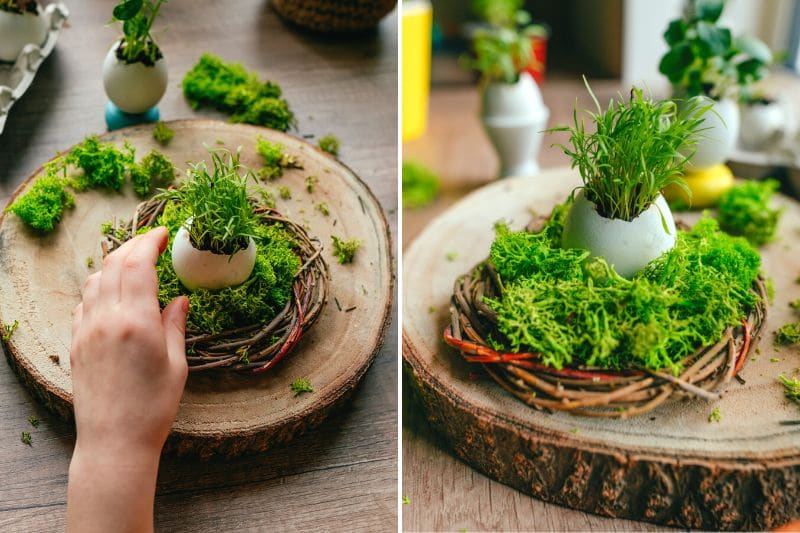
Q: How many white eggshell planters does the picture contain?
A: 7